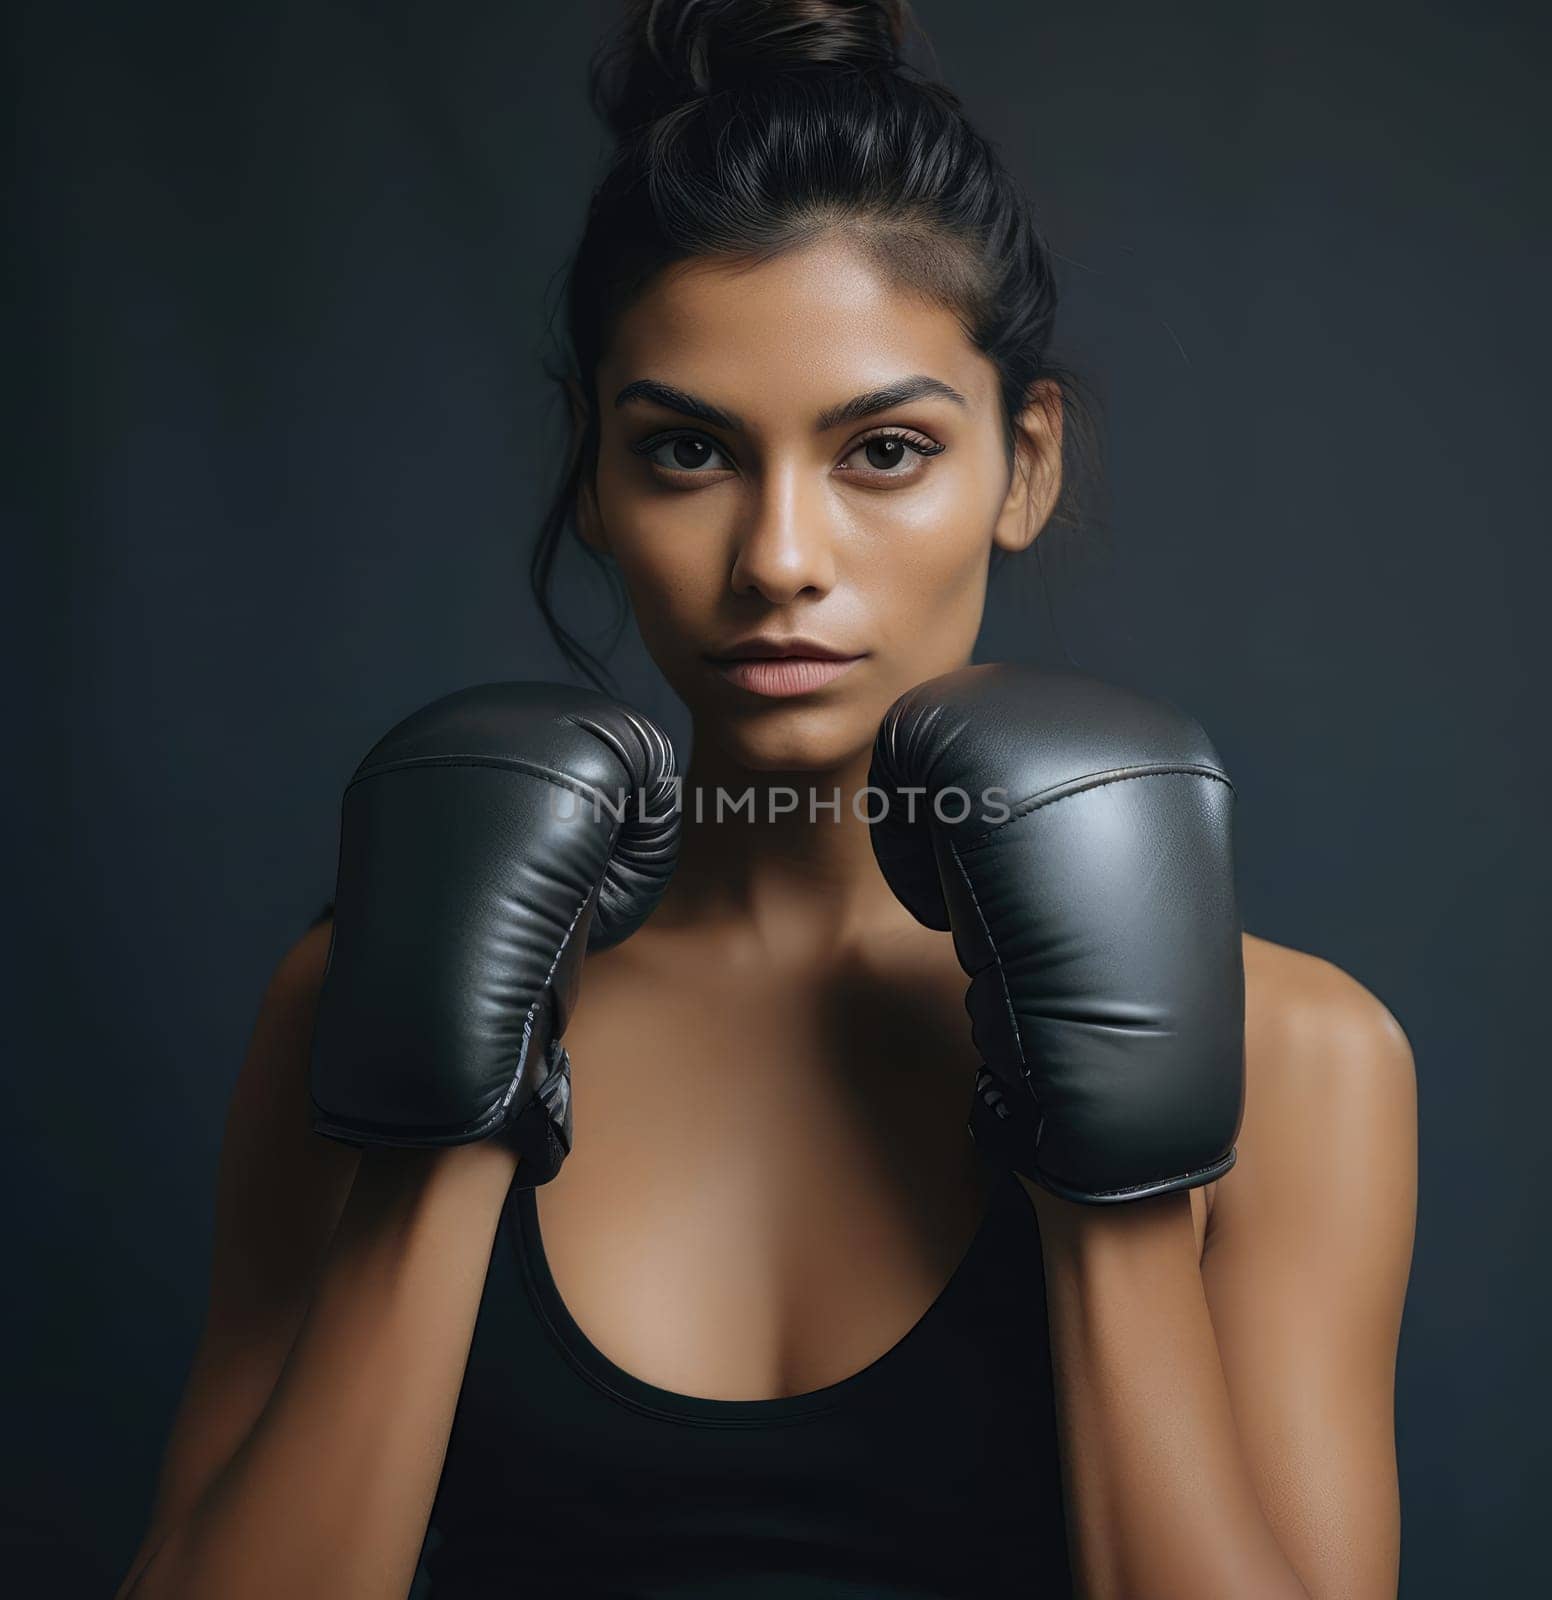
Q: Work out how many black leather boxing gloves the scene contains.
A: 2